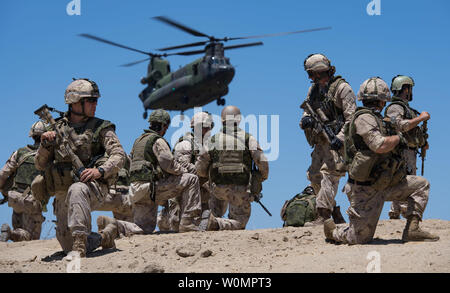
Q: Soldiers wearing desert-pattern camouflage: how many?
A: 8